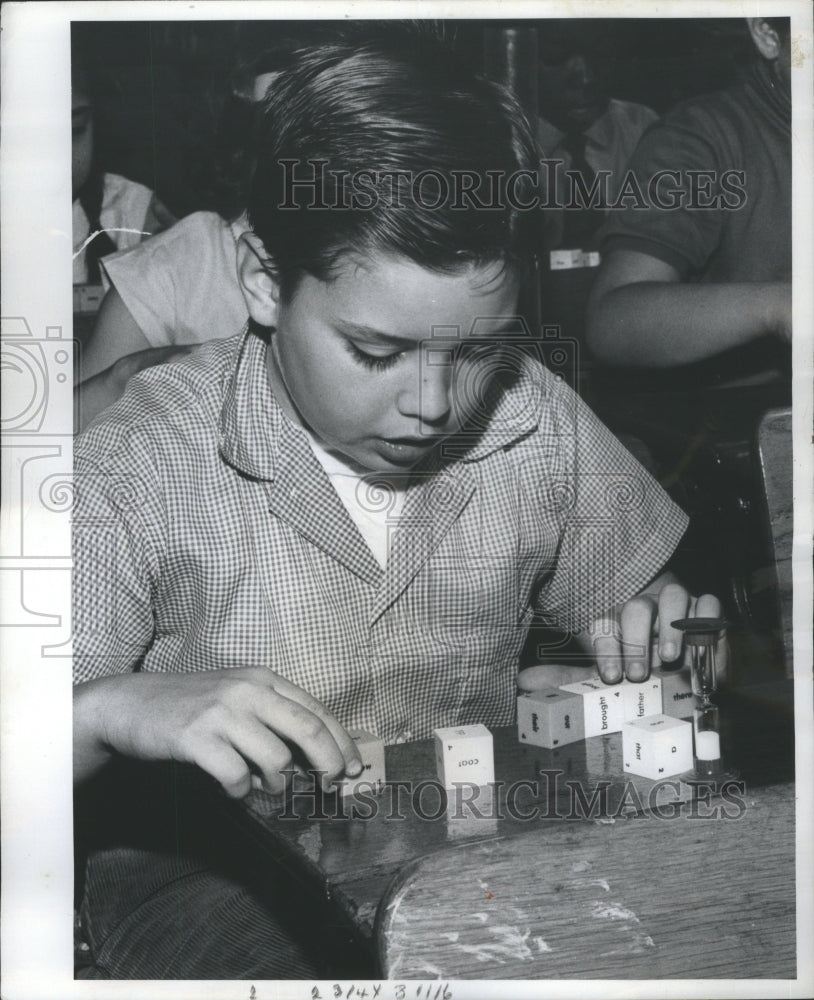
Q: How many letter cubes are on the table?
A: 7